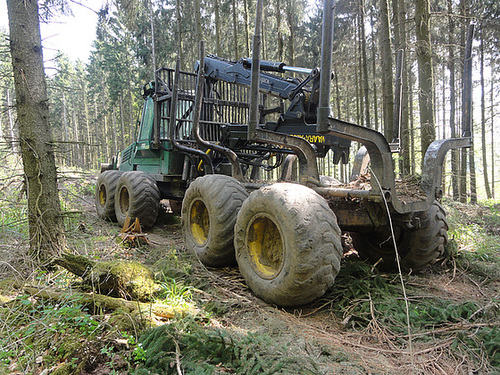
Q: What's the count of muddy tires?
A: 5